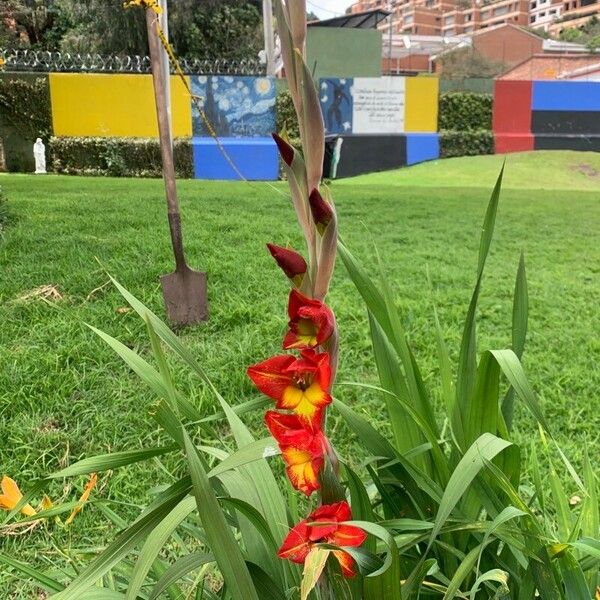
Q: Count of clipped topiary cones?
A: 0